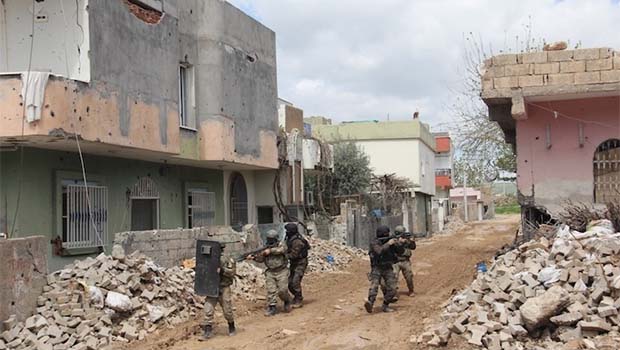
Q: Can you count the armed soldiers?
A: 5